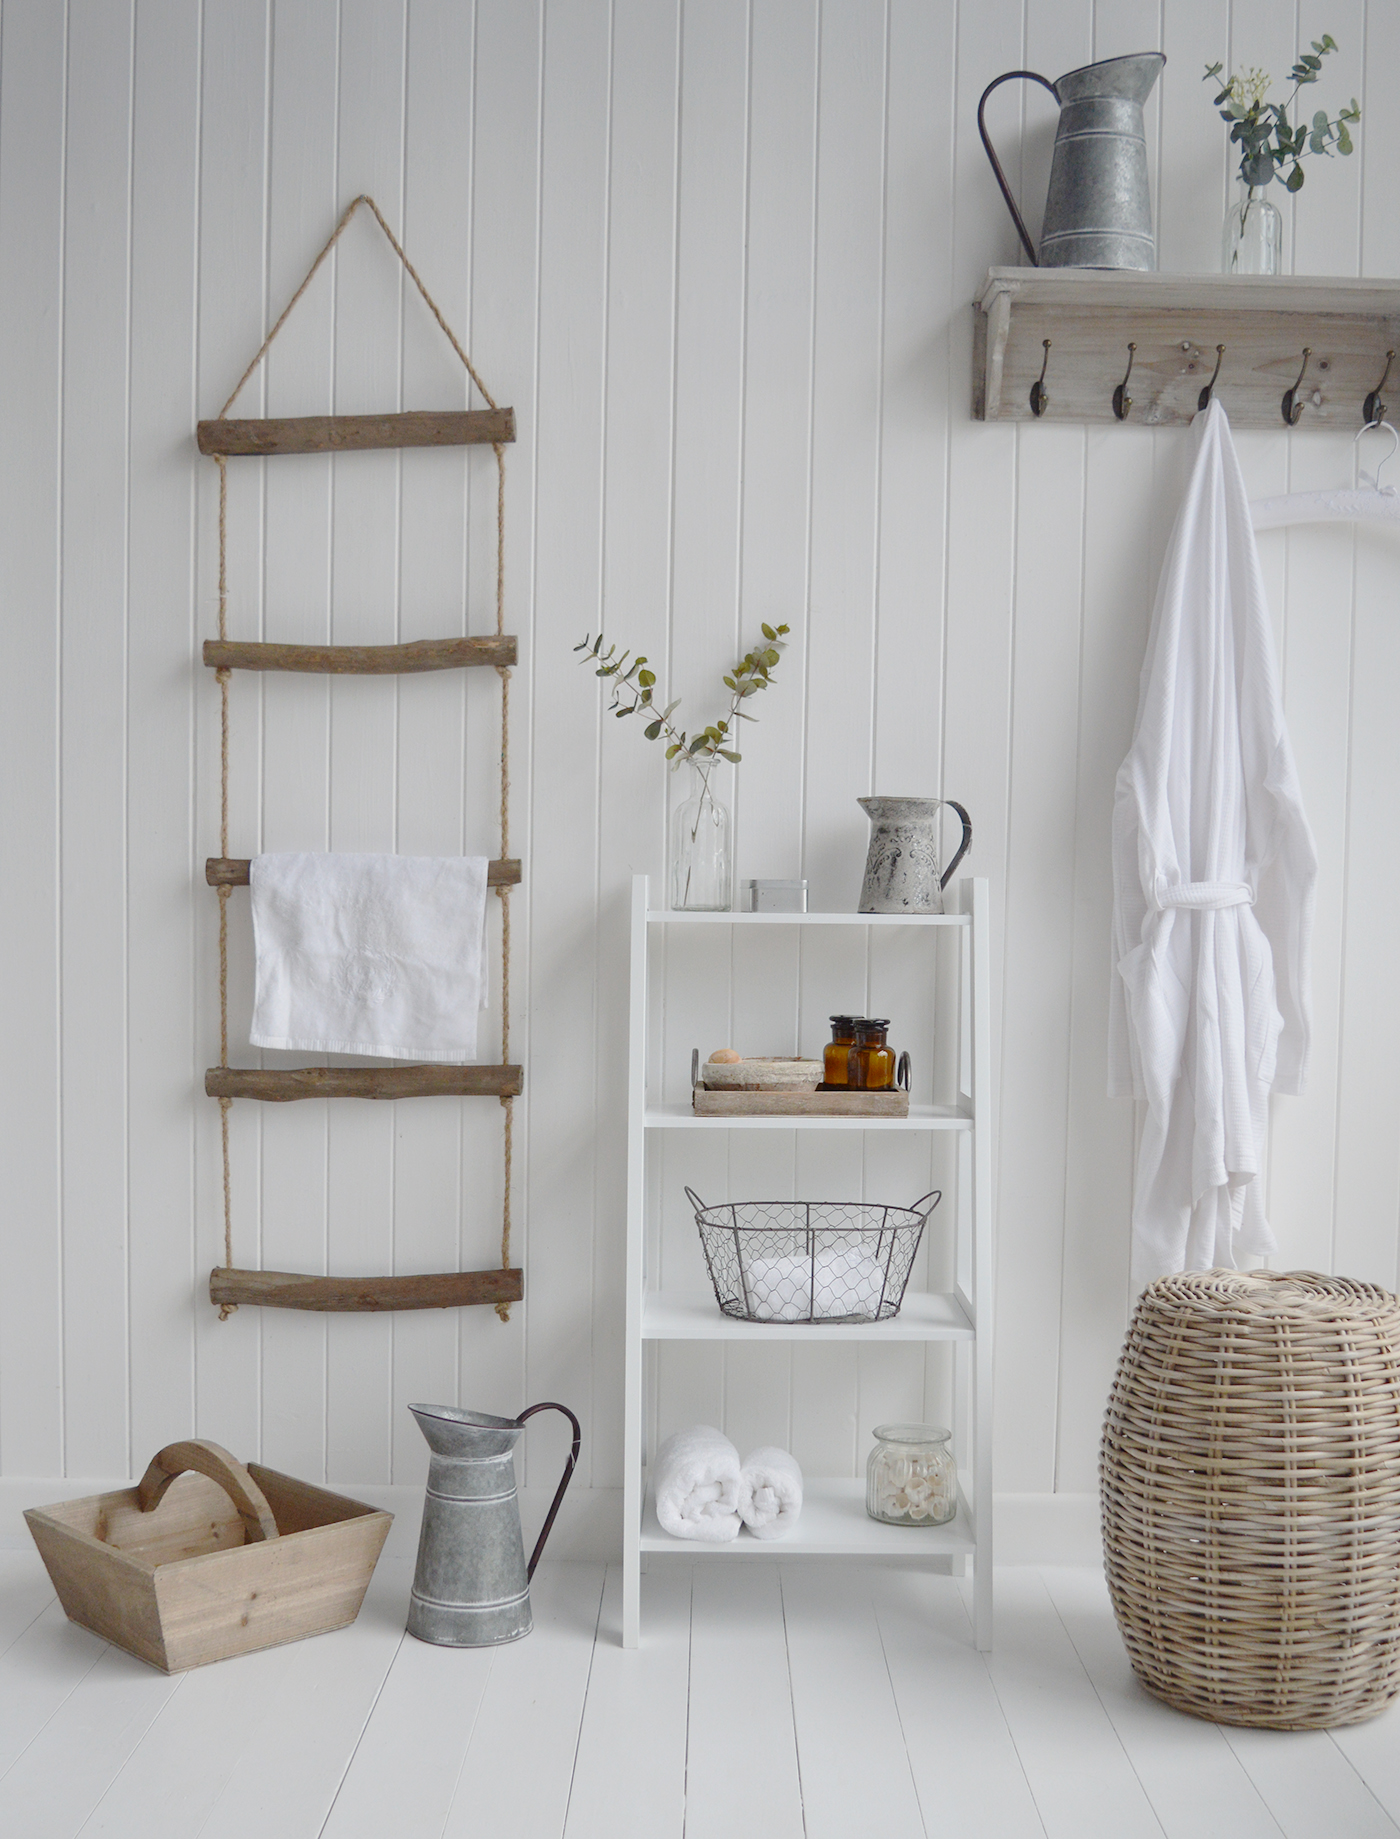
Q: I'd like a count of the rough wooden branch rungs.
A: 5